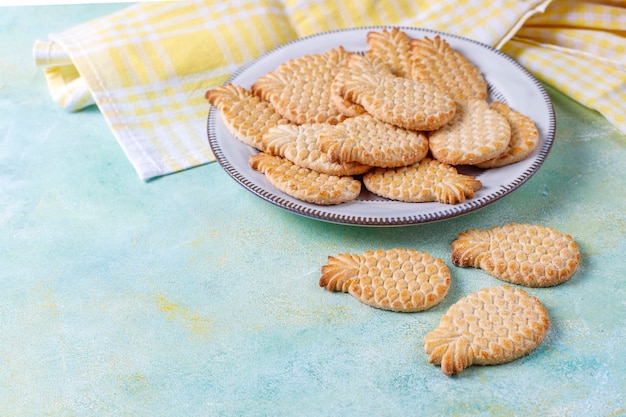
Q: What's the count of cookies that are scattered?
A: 3